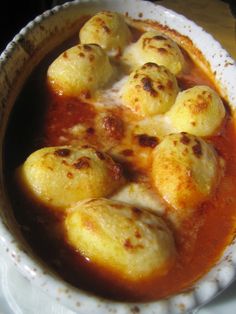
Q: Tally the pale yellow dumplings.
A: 8